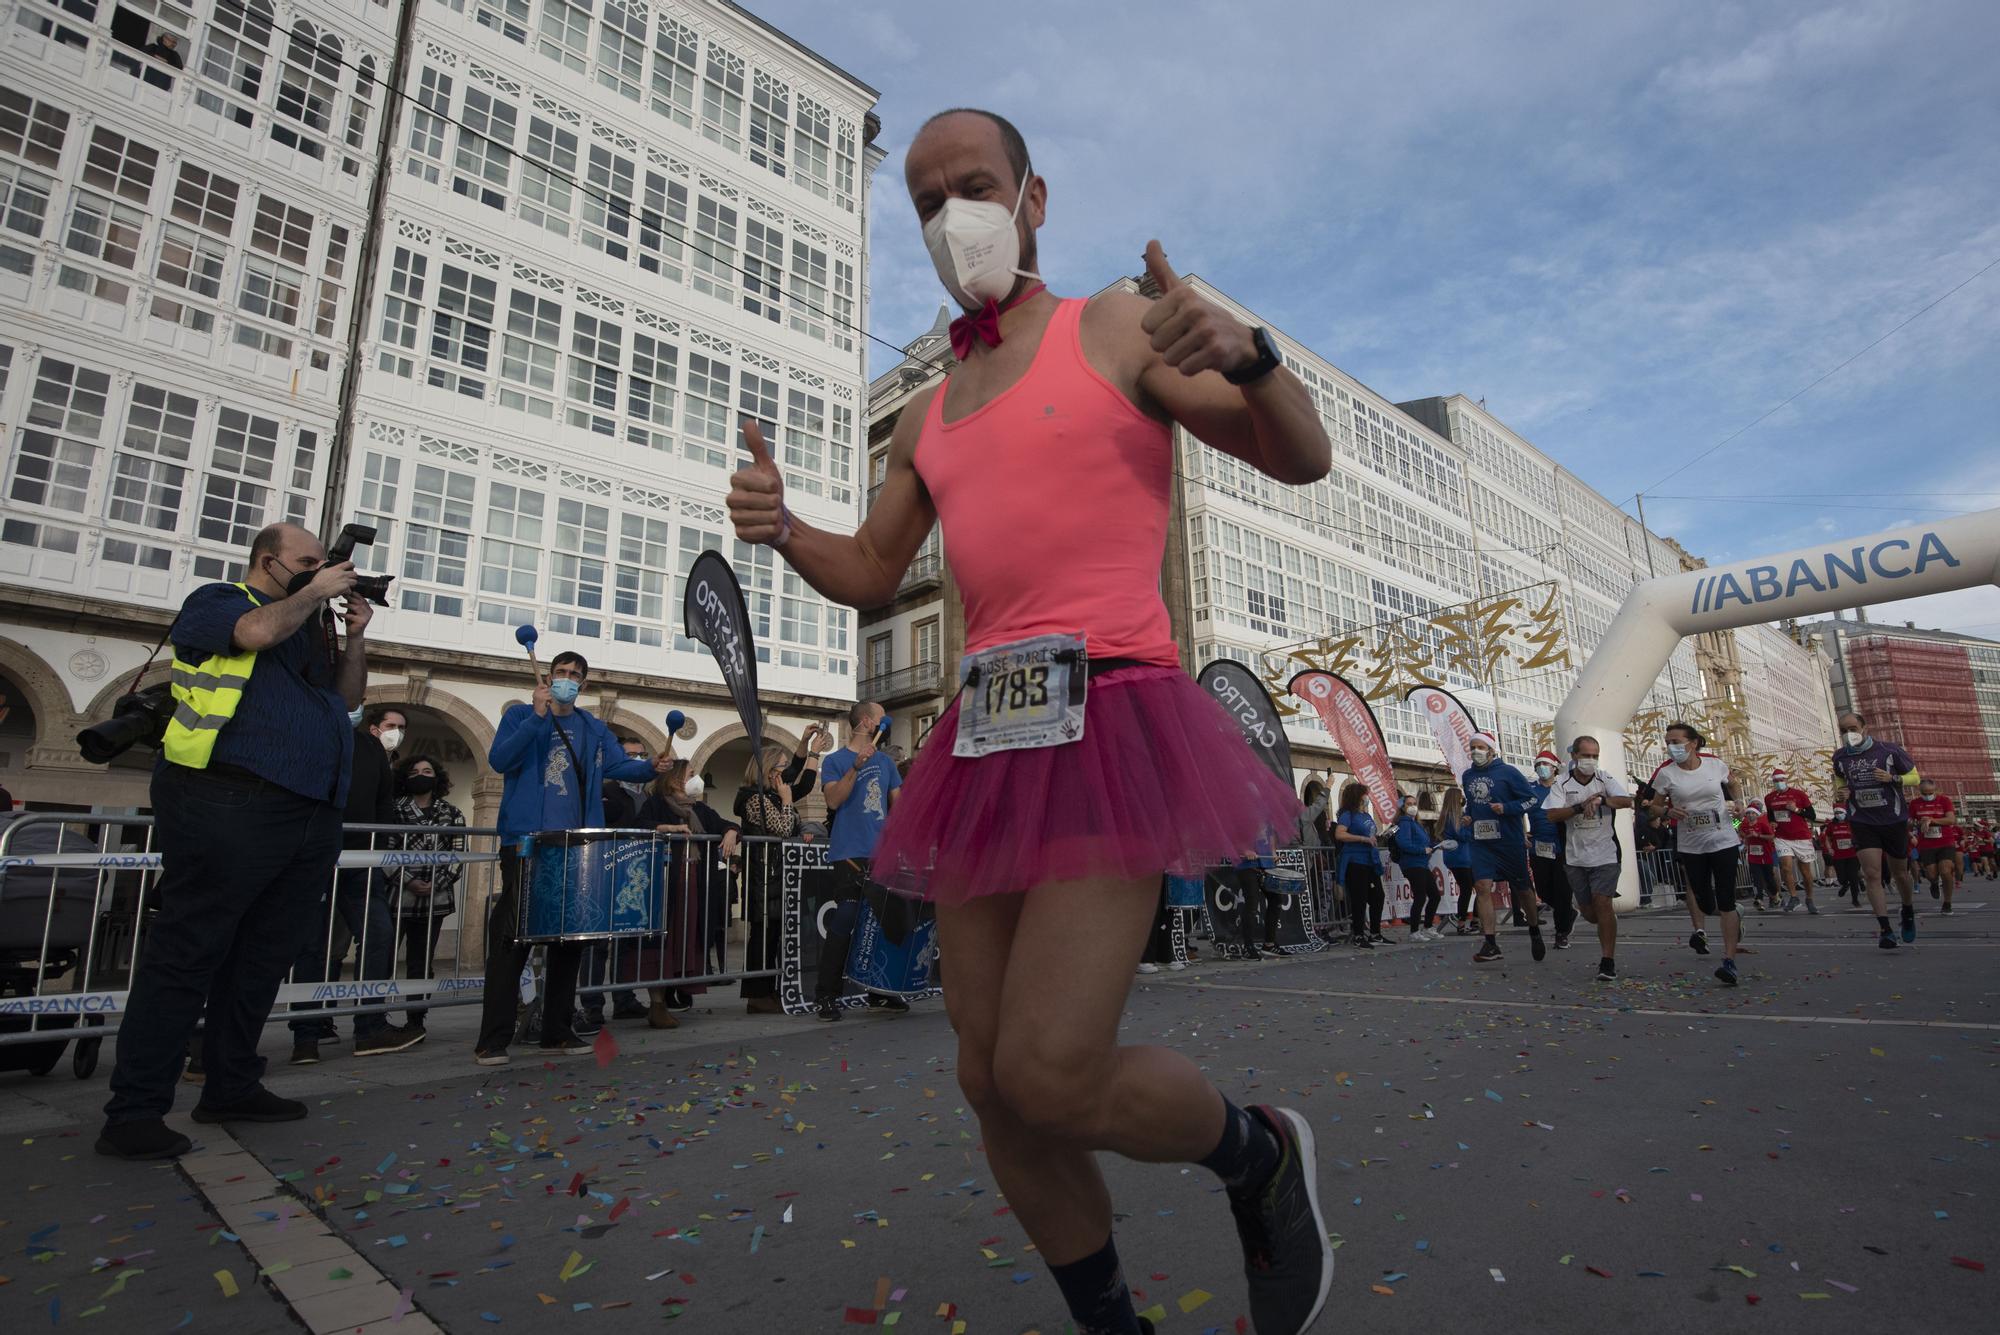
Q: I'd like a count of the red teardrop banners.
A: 1